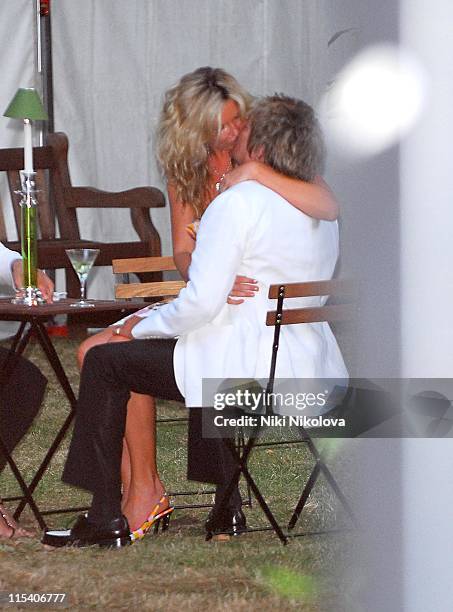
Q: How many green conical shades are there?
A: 1